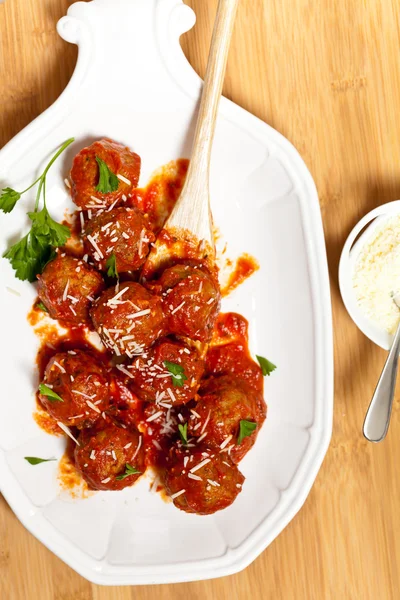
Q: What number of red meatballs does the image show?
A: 10